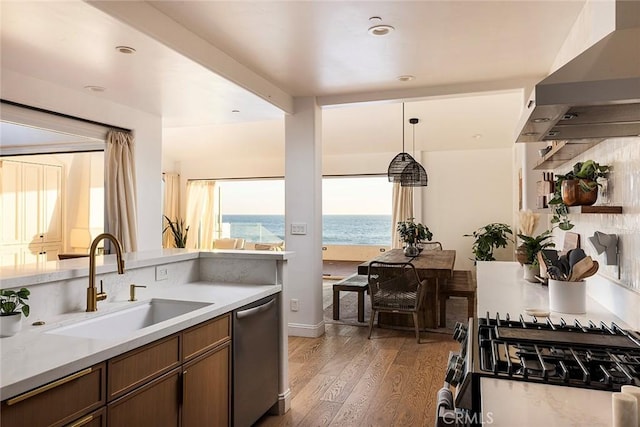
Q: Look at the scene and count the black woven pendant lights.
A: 2